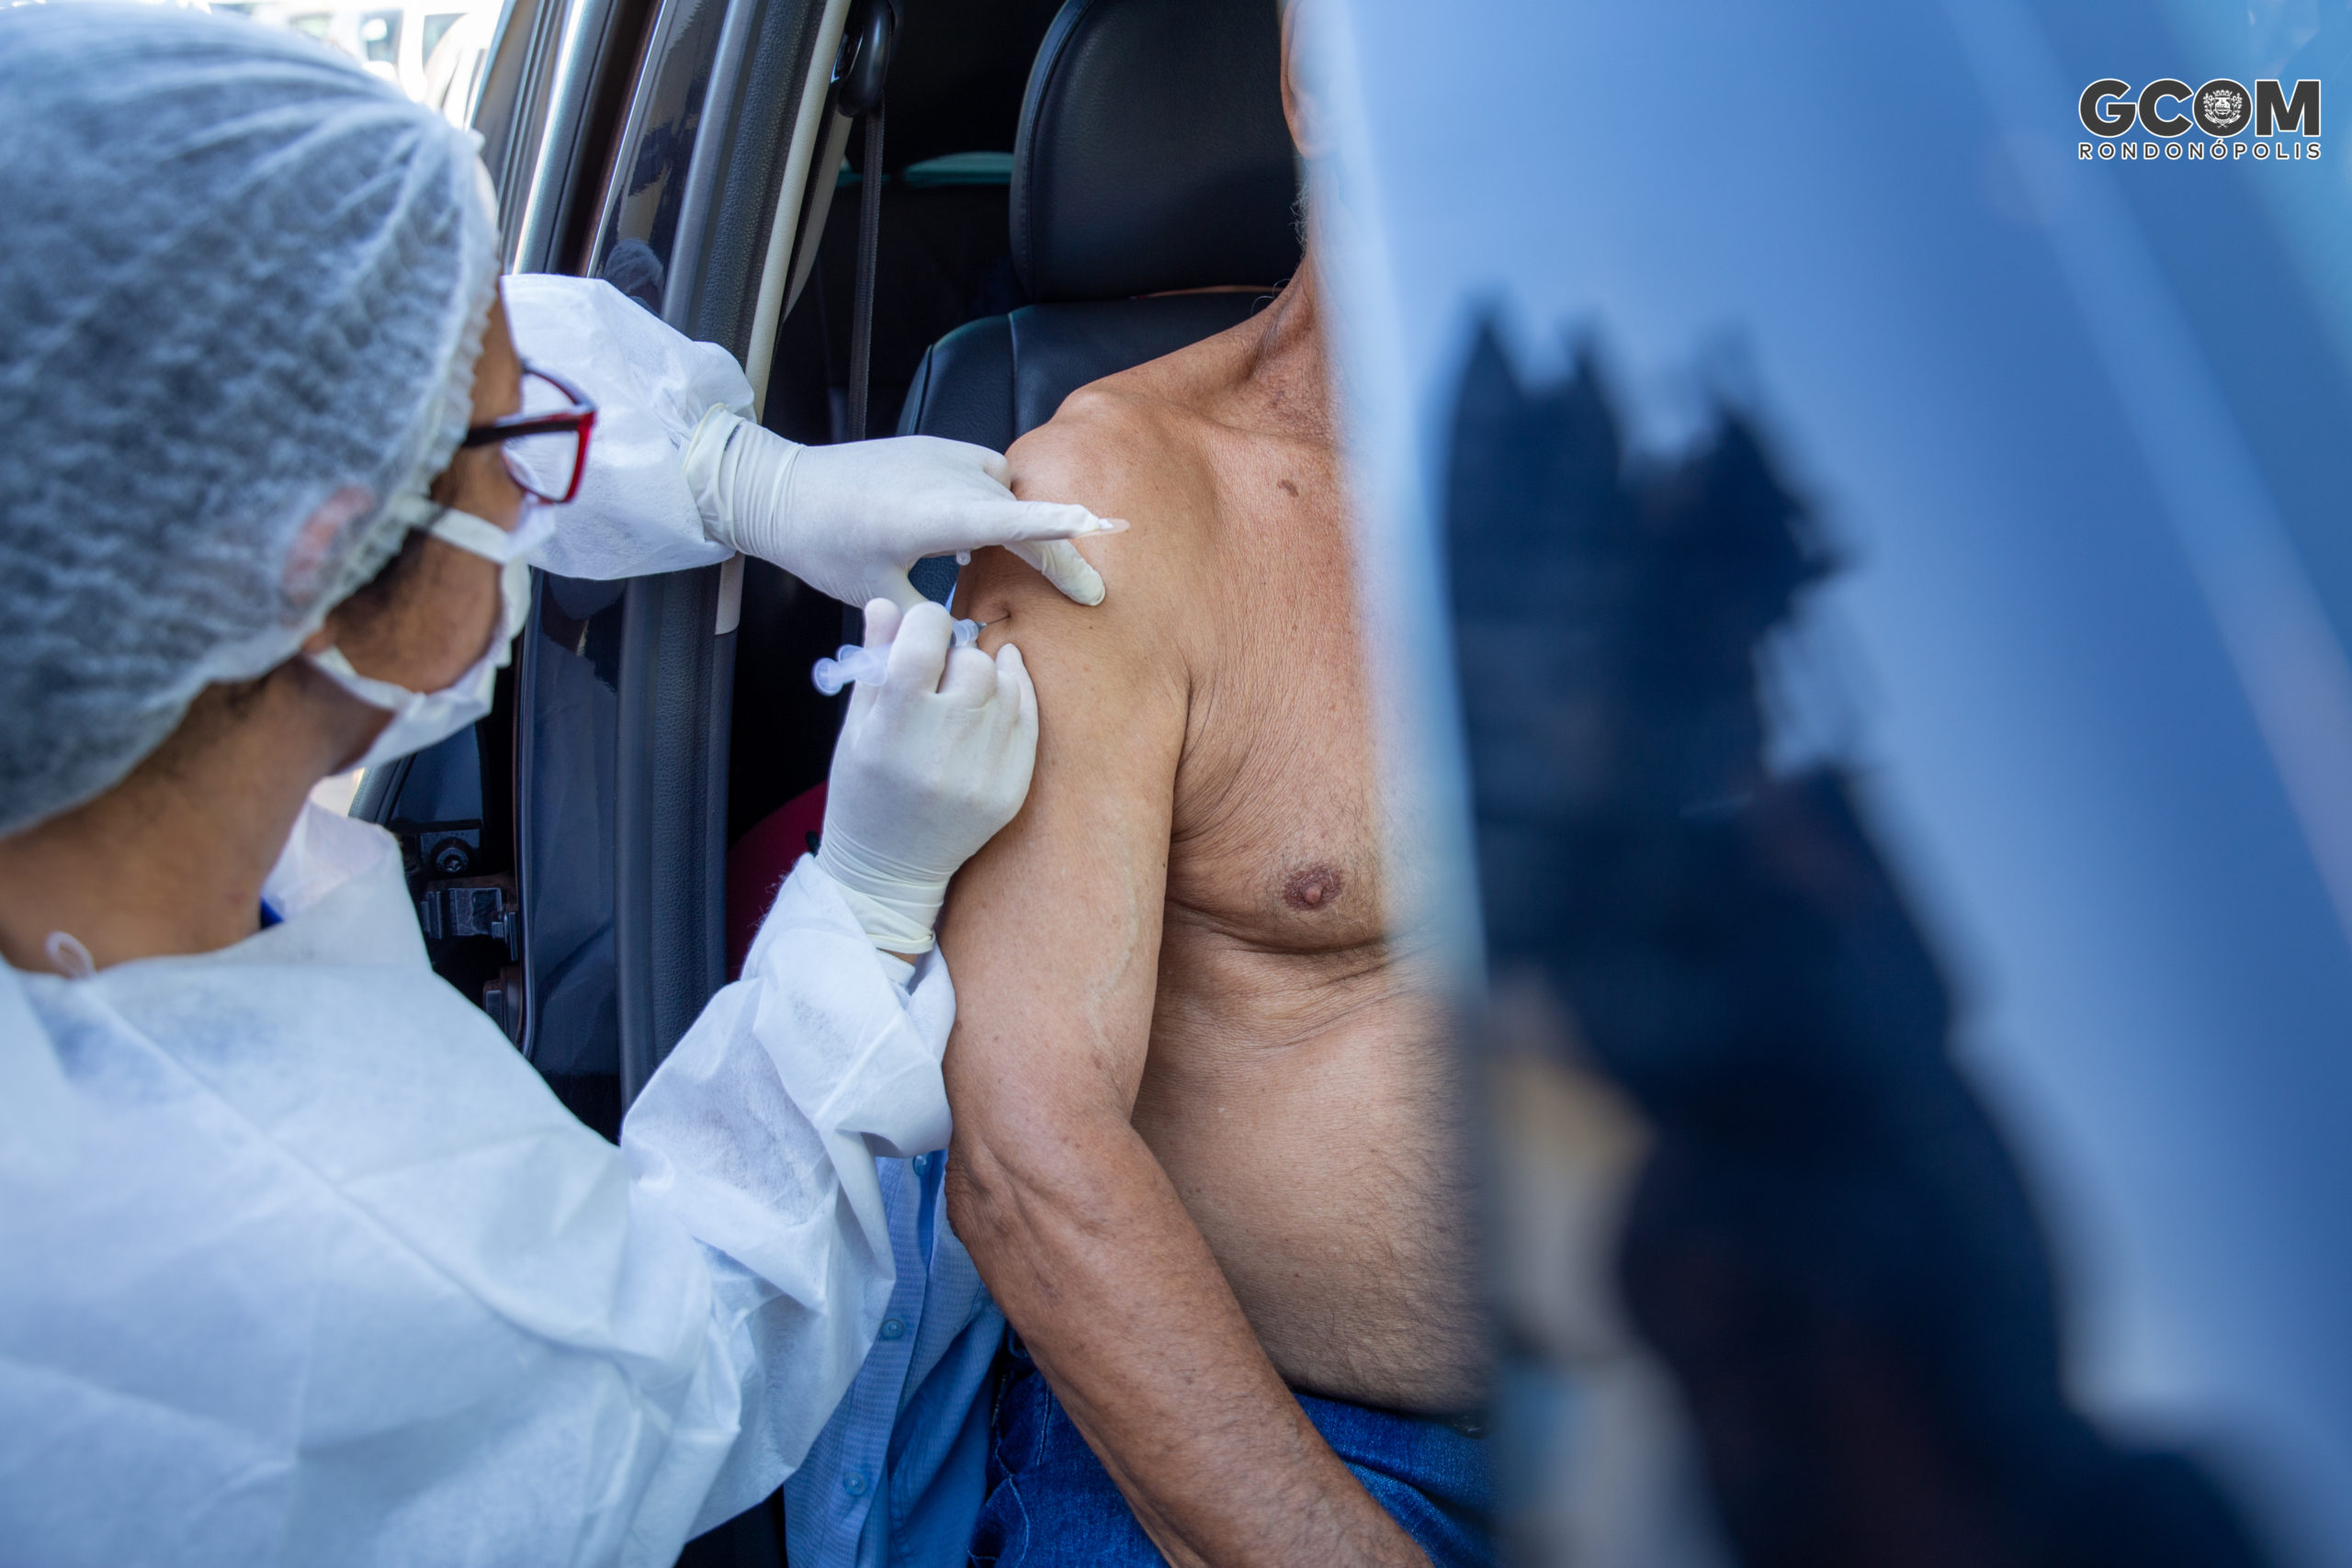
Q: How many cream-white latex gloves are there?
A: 2